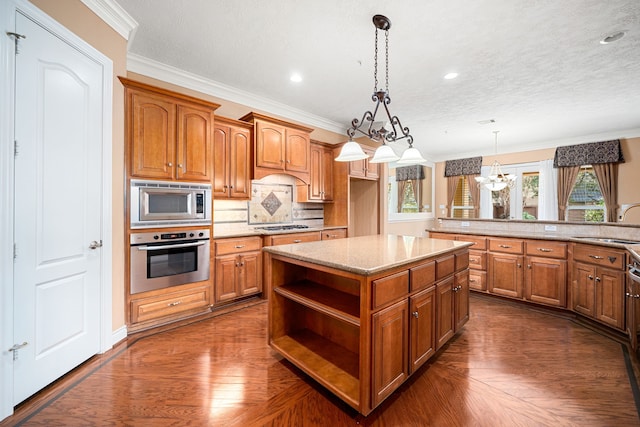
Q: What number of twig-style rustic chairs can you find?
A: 0